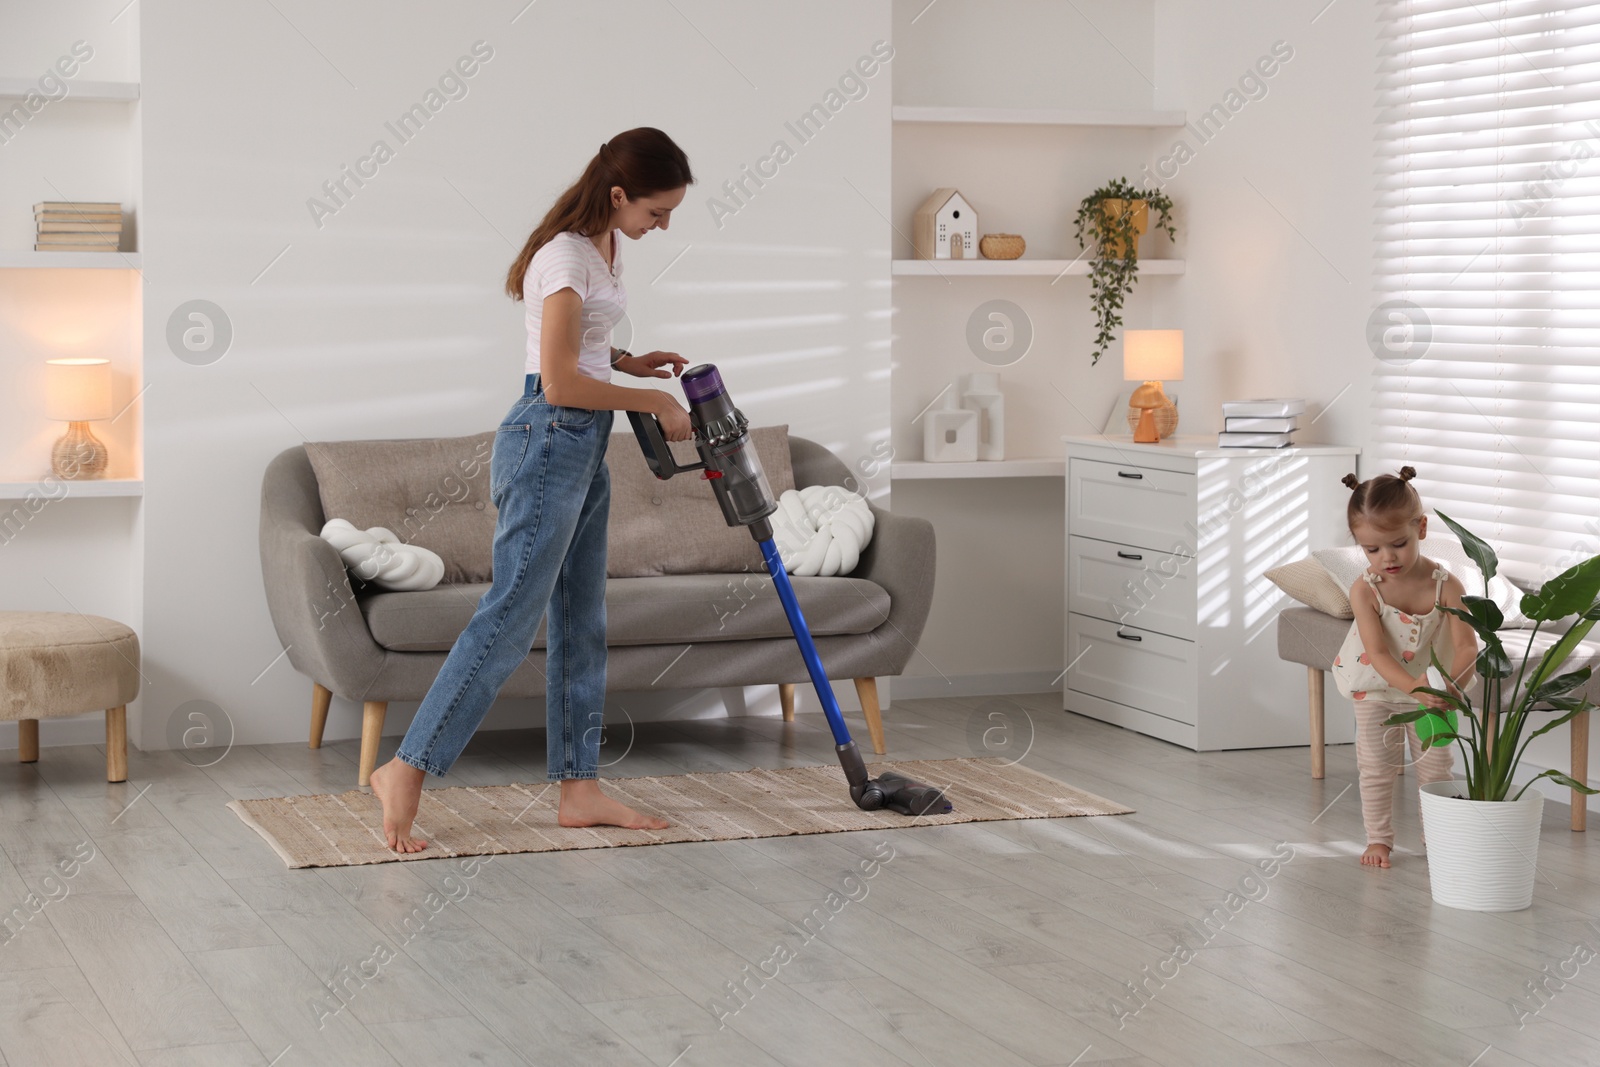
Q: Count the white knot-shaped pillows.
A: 2